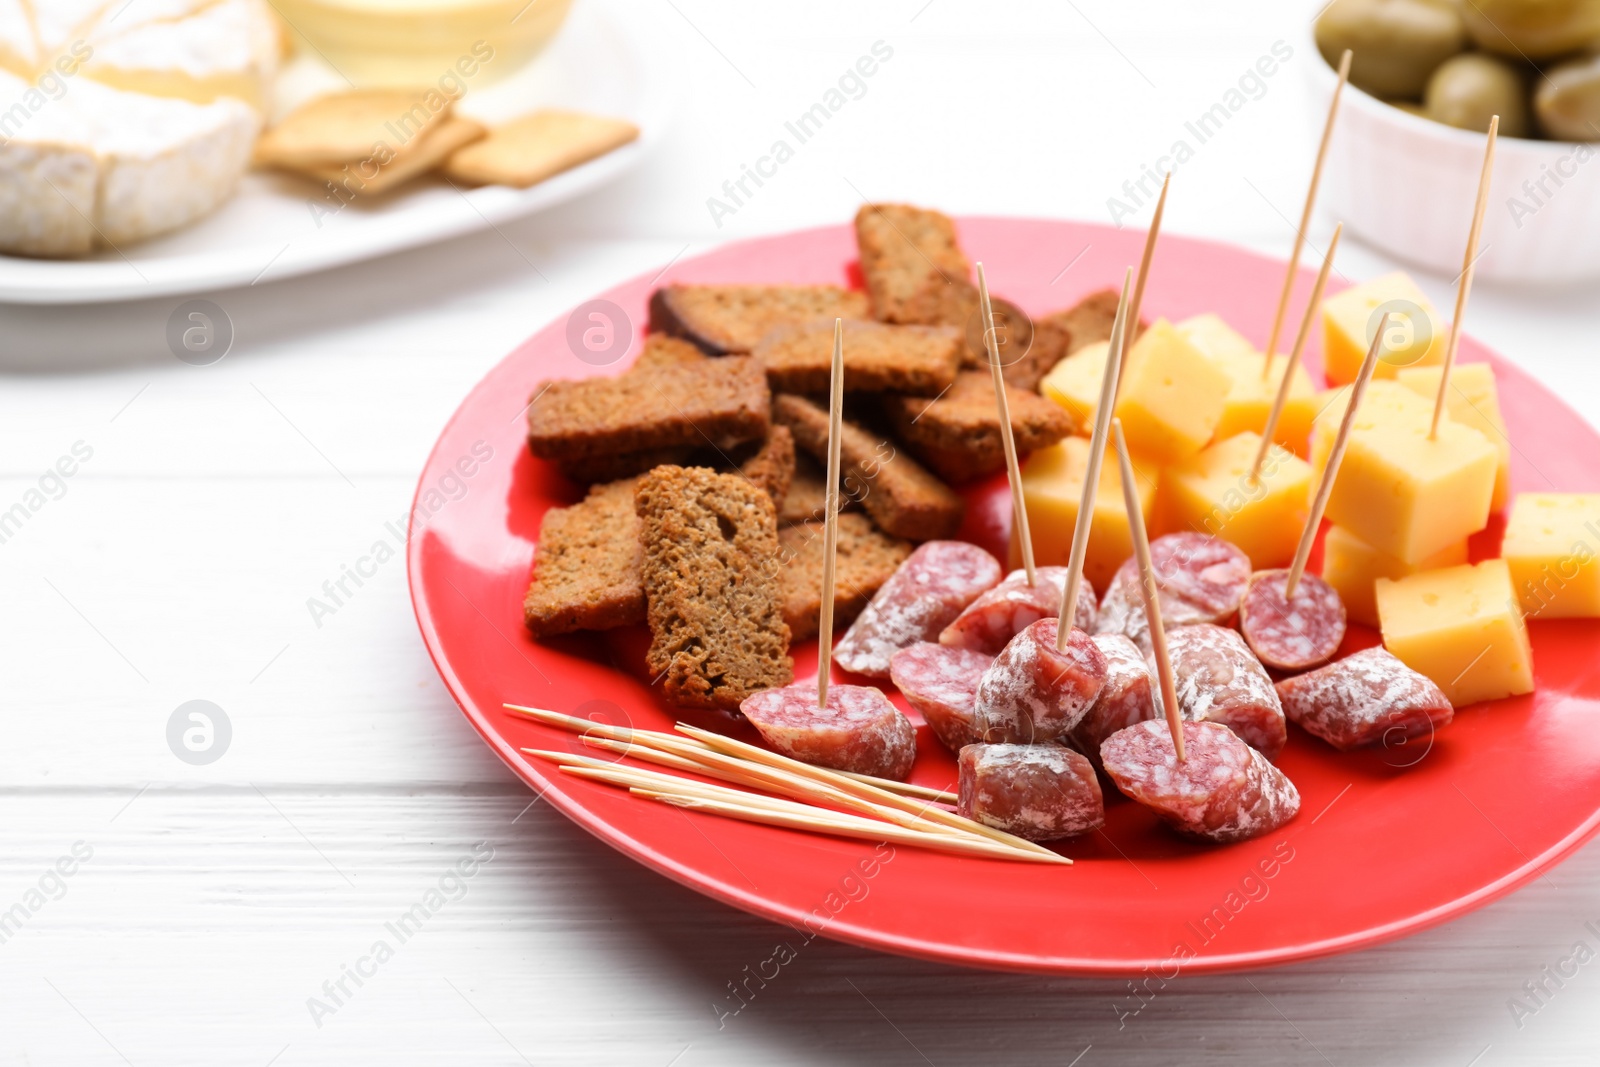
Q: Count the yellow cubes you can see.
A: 13